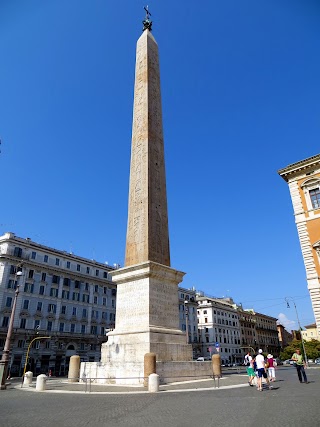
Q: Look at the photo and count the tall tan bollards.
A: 3